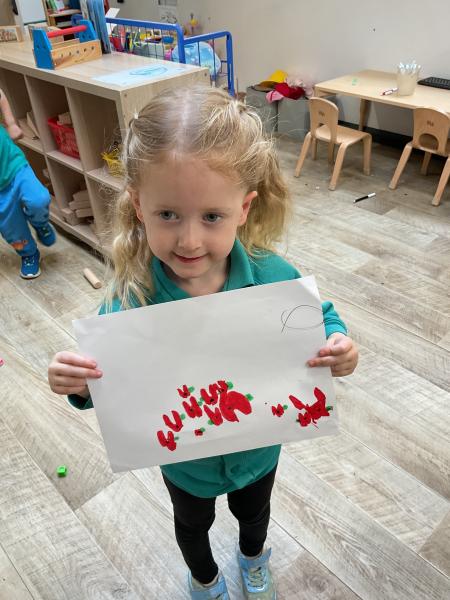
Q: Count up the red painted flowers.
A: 12